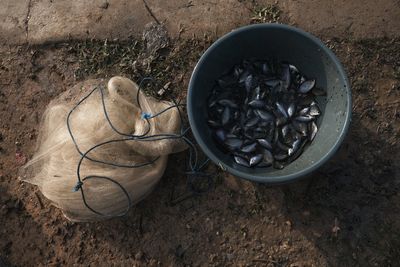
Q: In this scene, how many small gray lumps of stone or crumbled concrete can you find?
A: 1